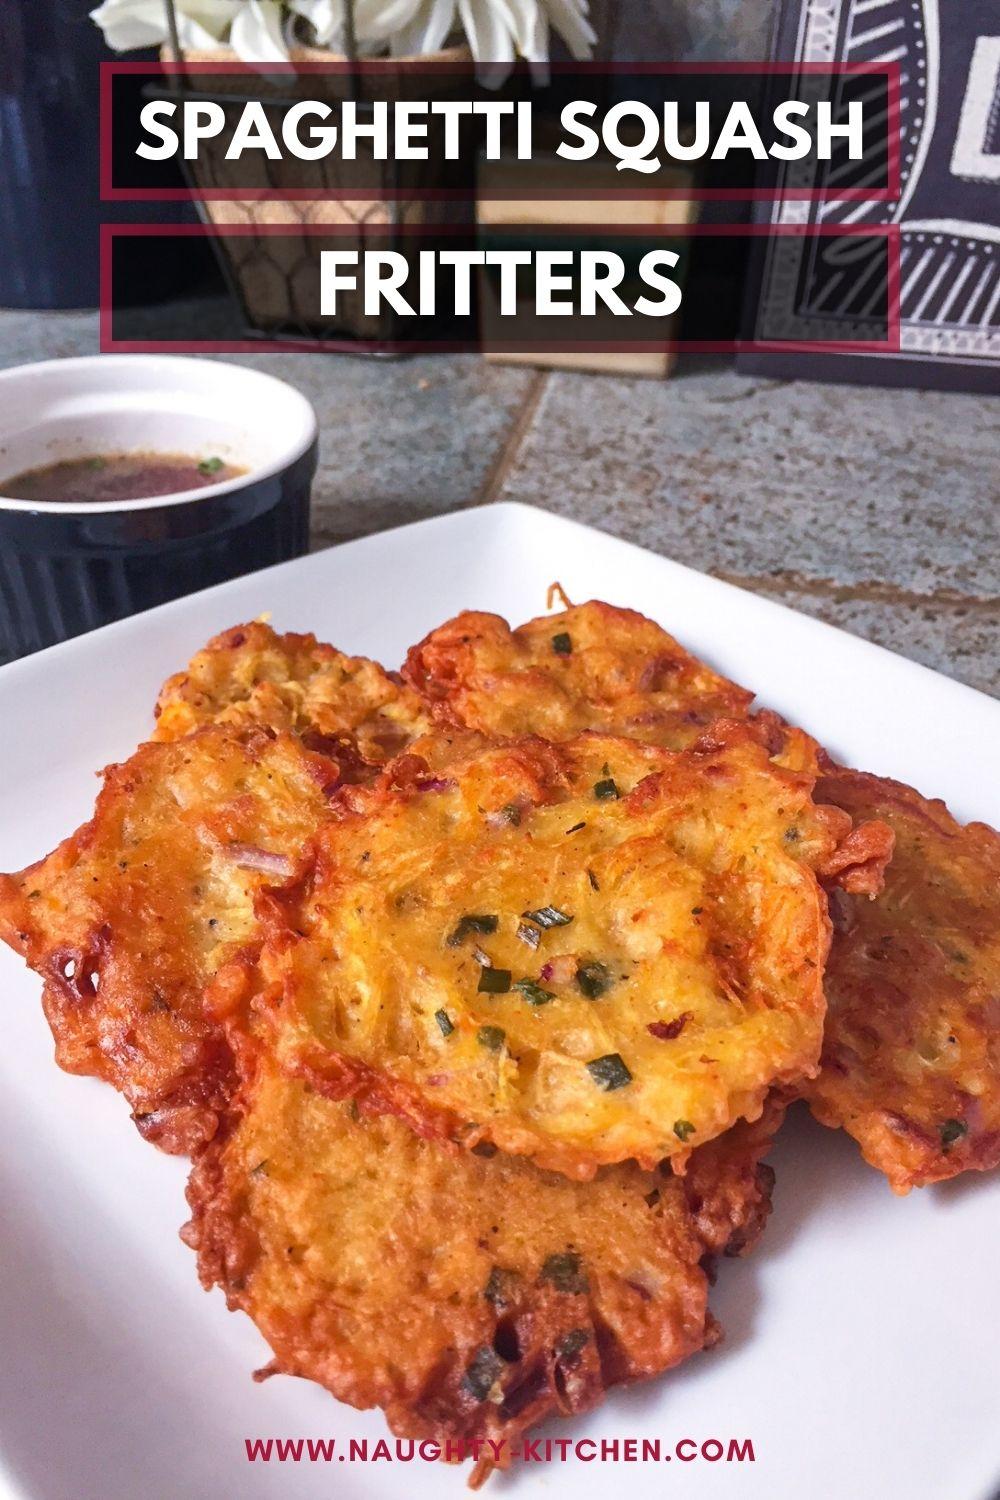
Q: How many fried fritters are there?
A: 6